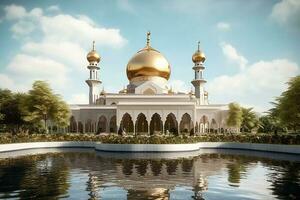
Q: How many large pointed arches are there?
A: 5